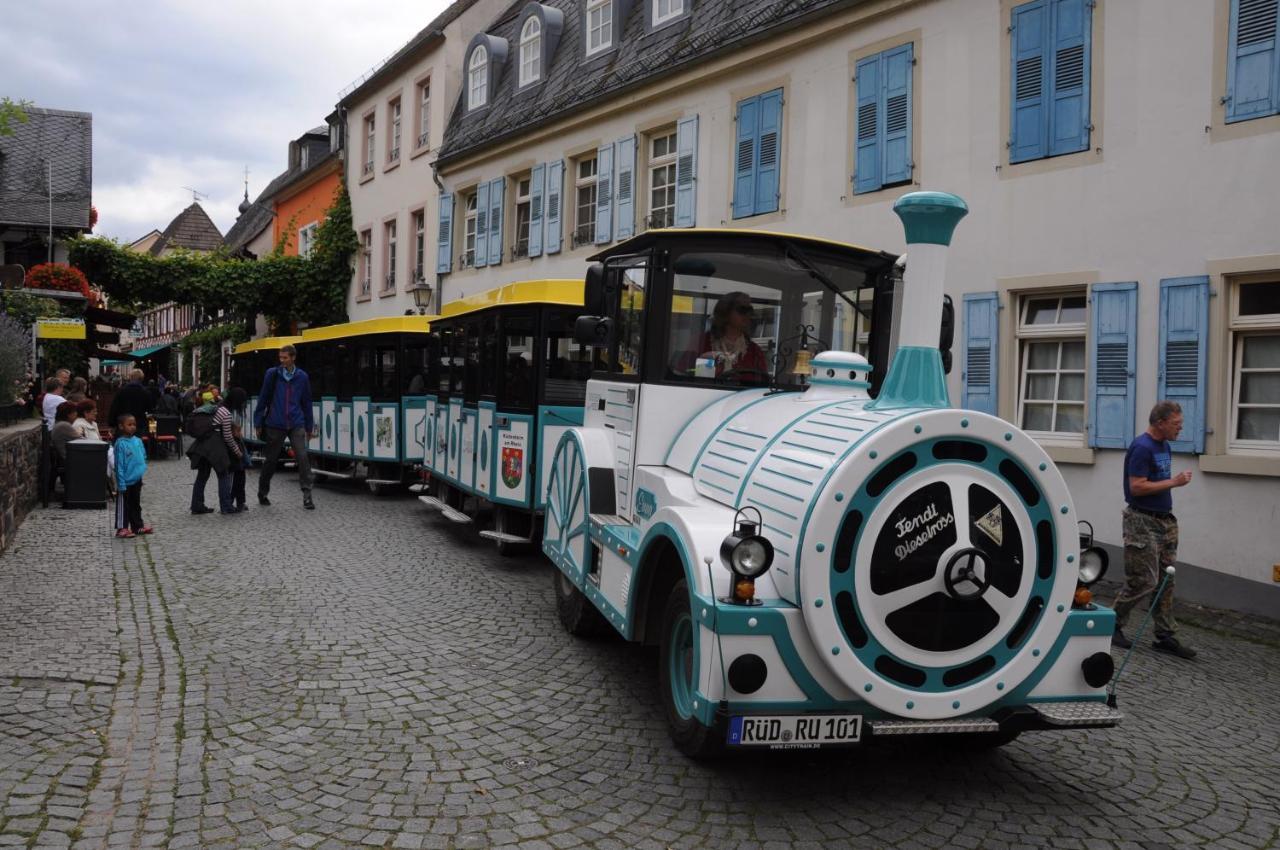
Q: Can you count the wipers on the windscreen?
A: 1